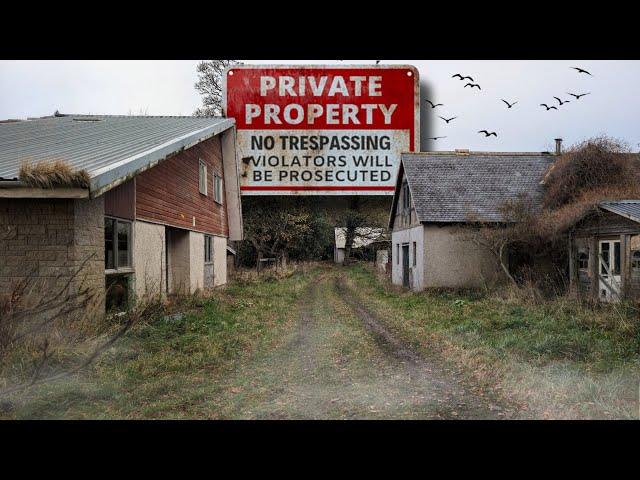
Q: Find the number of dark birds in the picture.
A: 11